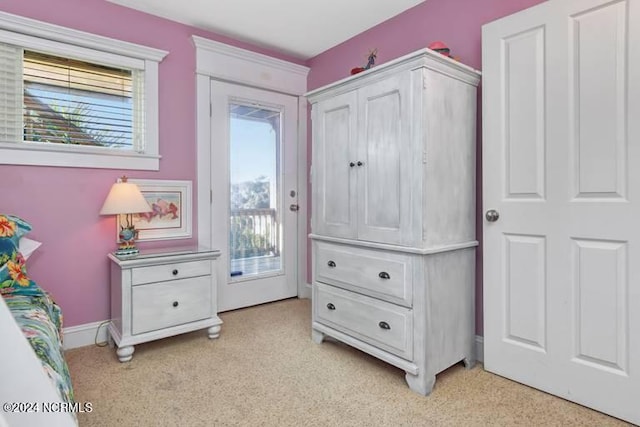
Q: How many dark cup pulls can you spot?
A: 4